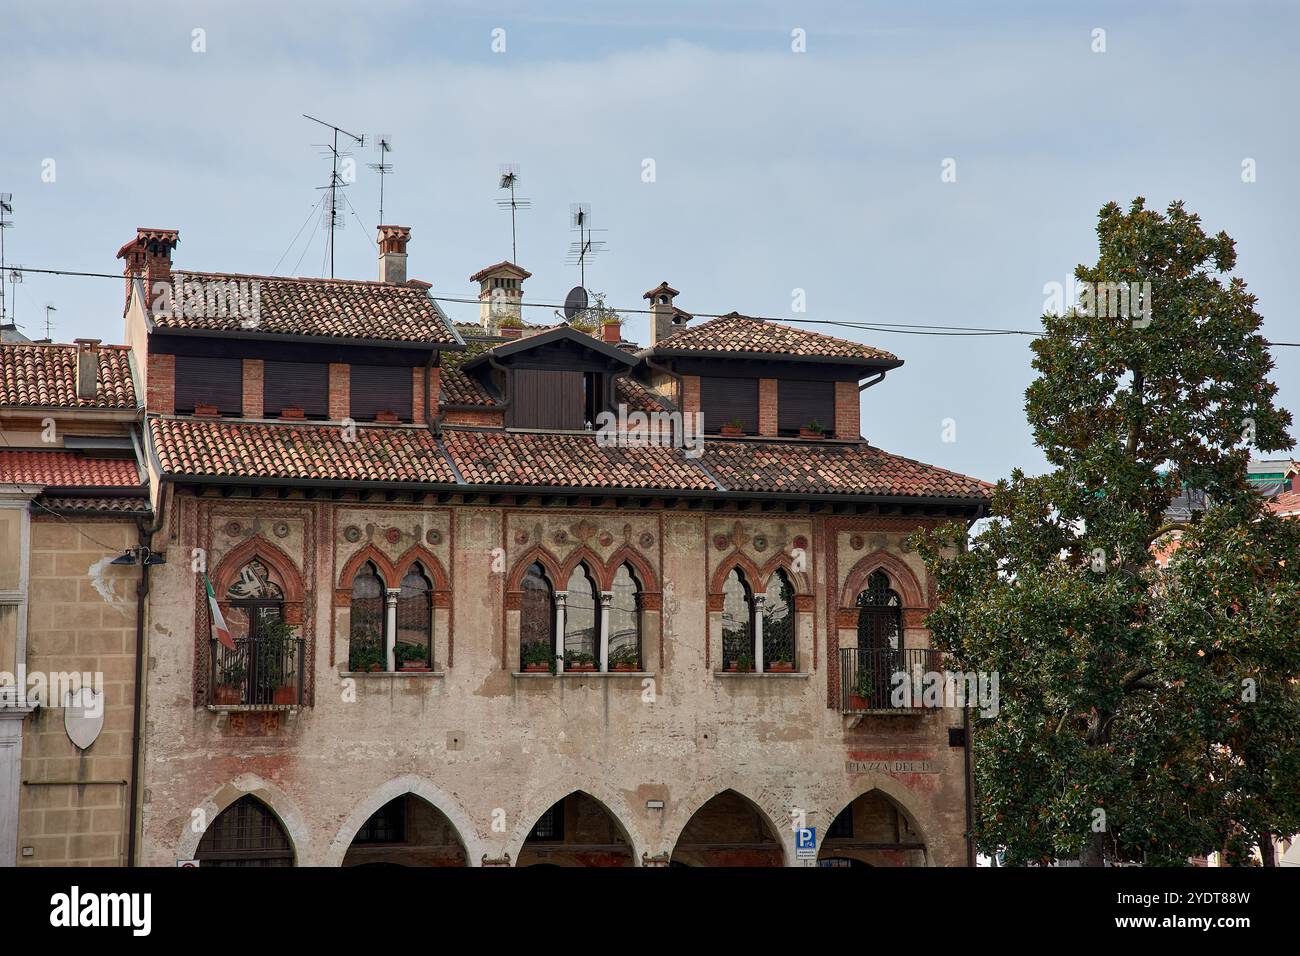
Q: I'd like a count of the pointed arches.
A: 14